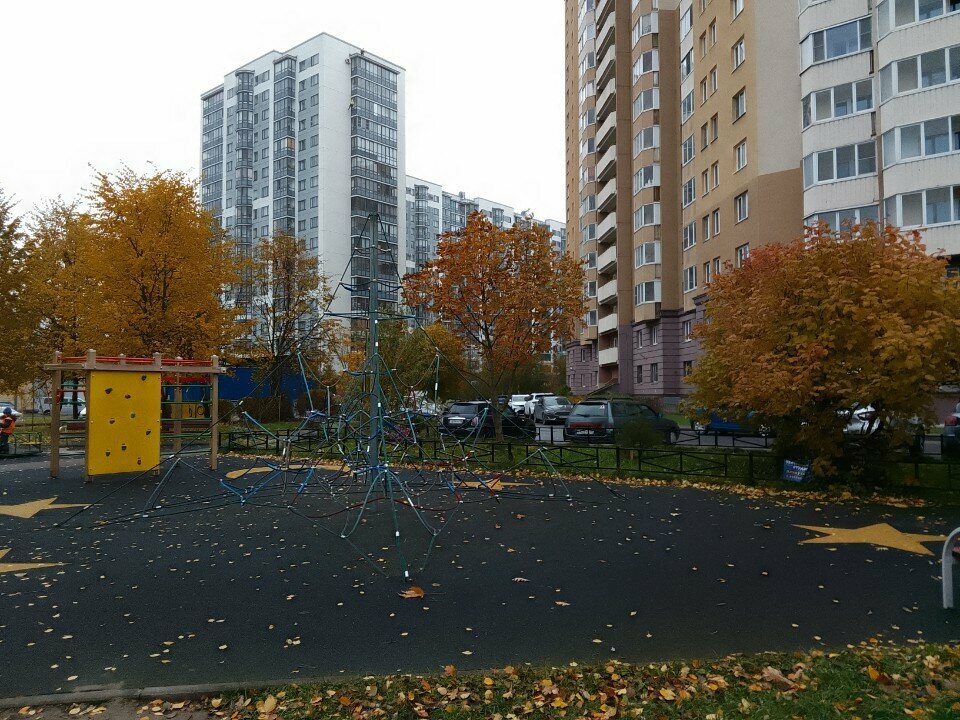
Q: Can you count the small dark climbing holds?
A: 9